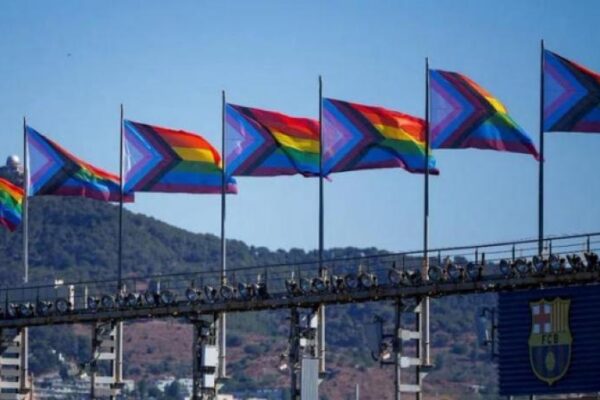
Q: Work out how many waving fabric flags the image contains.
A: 7